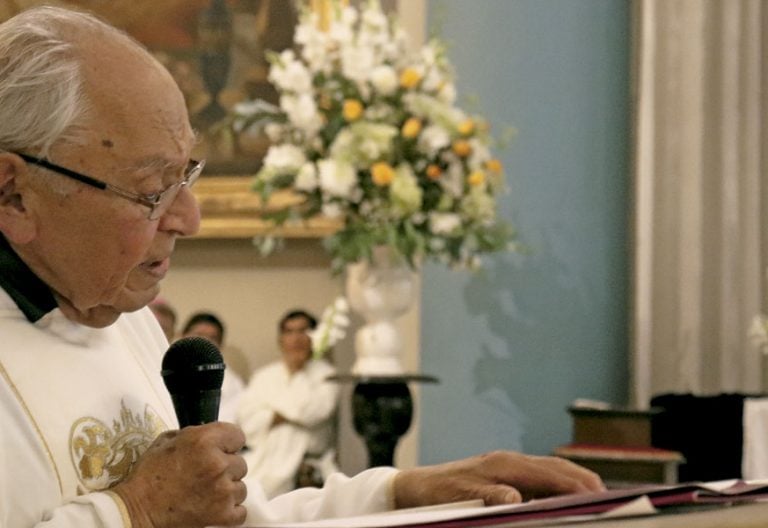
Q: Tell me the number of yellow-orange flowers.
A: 9